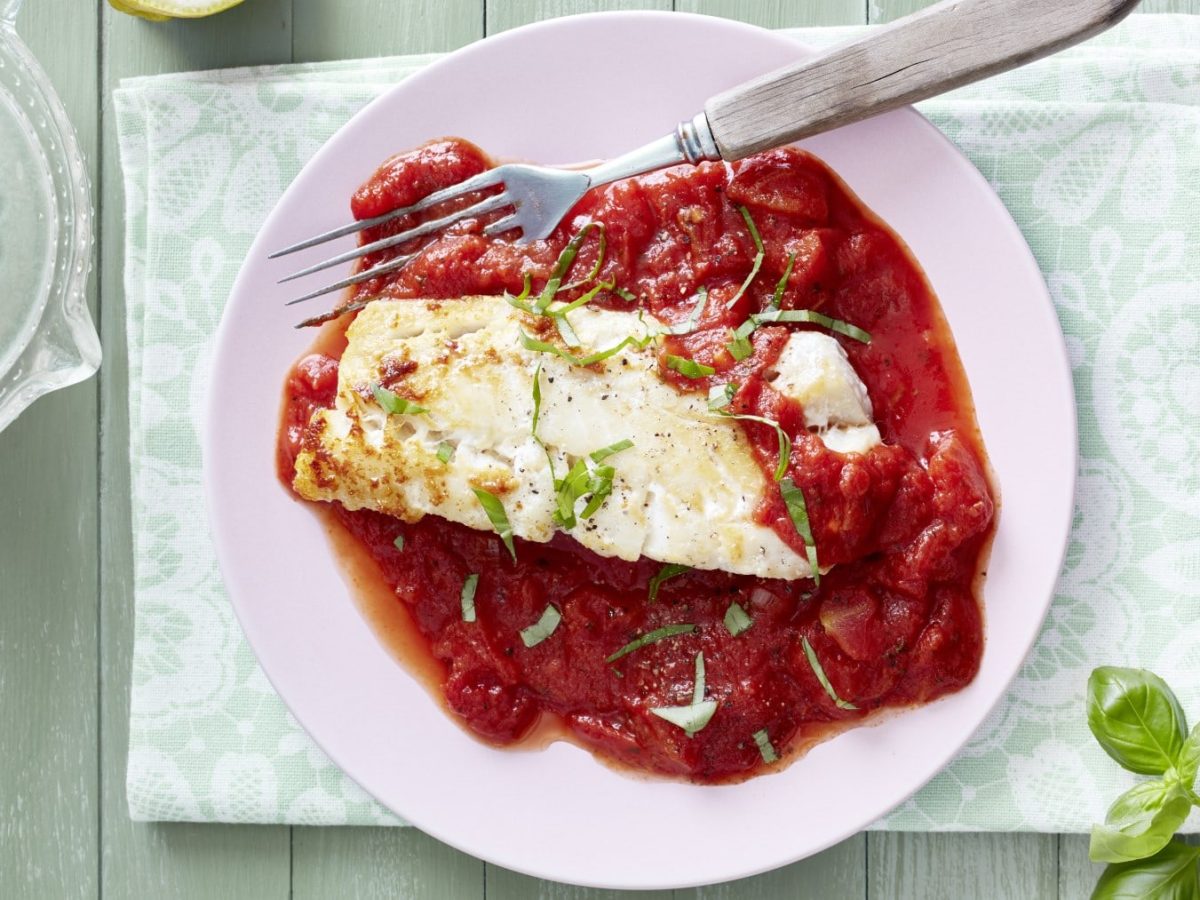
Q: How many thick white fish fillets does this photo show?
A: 1